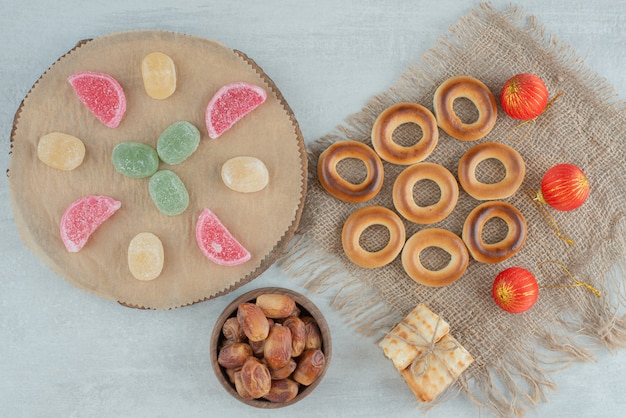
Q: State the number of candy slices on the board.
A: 4